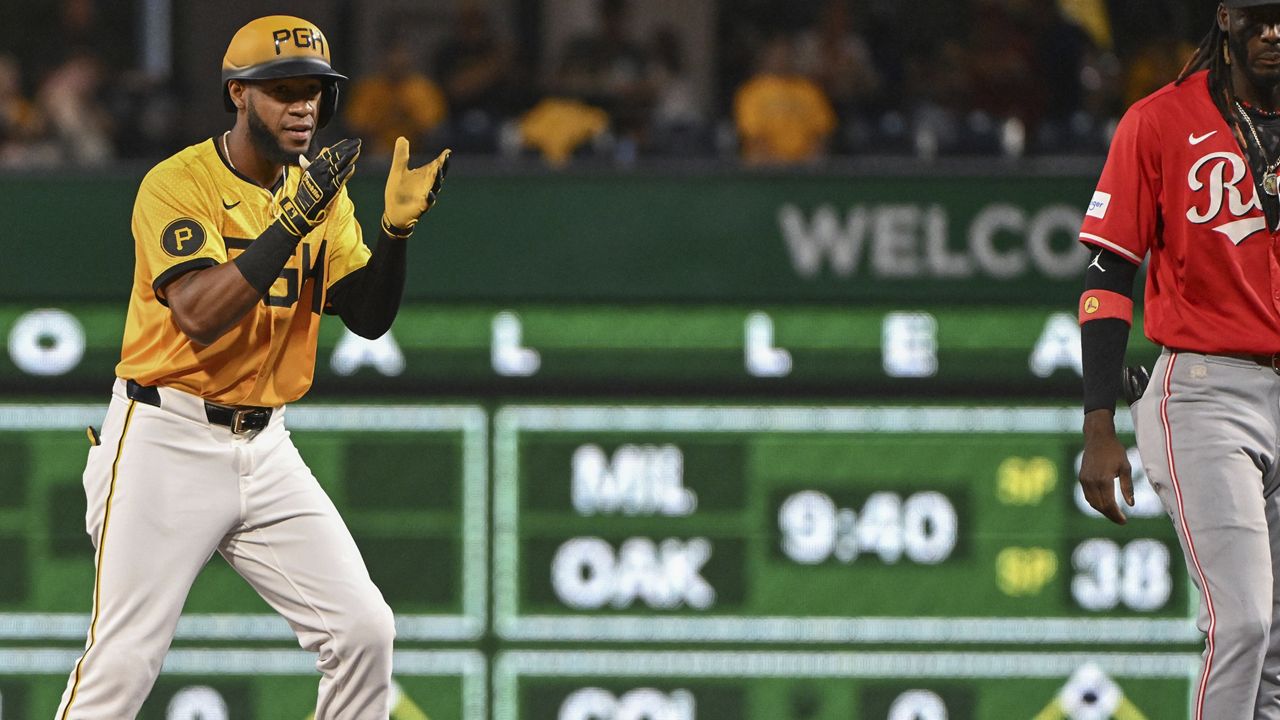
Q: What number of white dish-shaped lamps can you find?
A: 0